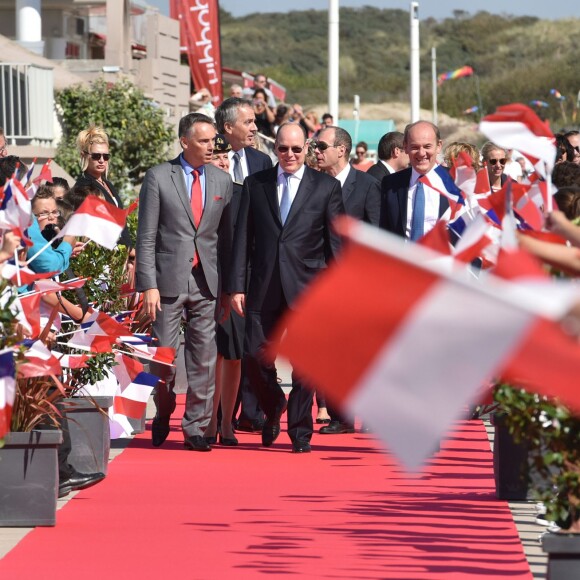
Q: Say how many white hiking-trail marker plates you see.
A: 0